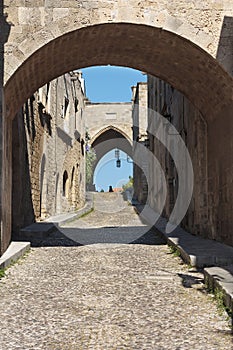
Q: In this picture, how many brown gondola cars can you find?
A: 0